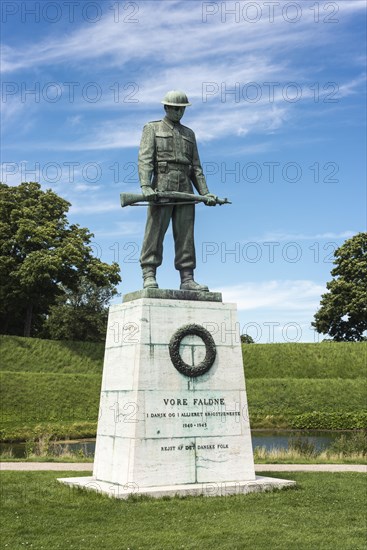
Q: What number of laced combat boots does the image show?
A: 2